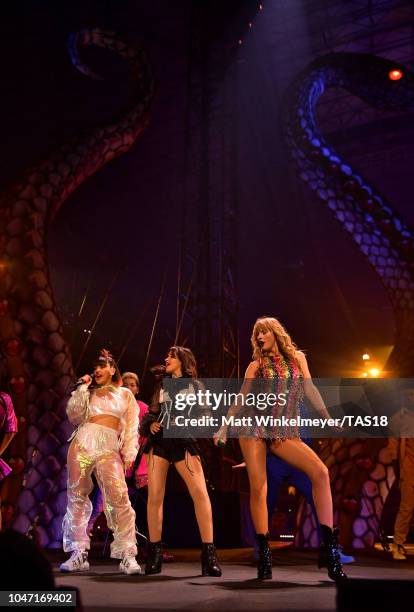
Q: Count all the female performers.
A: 3